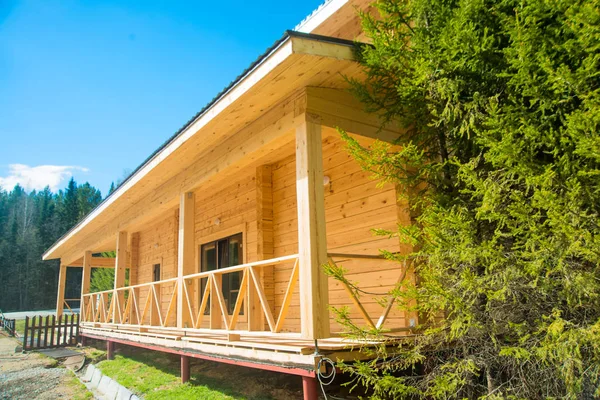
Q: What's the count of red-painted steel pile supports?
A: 4